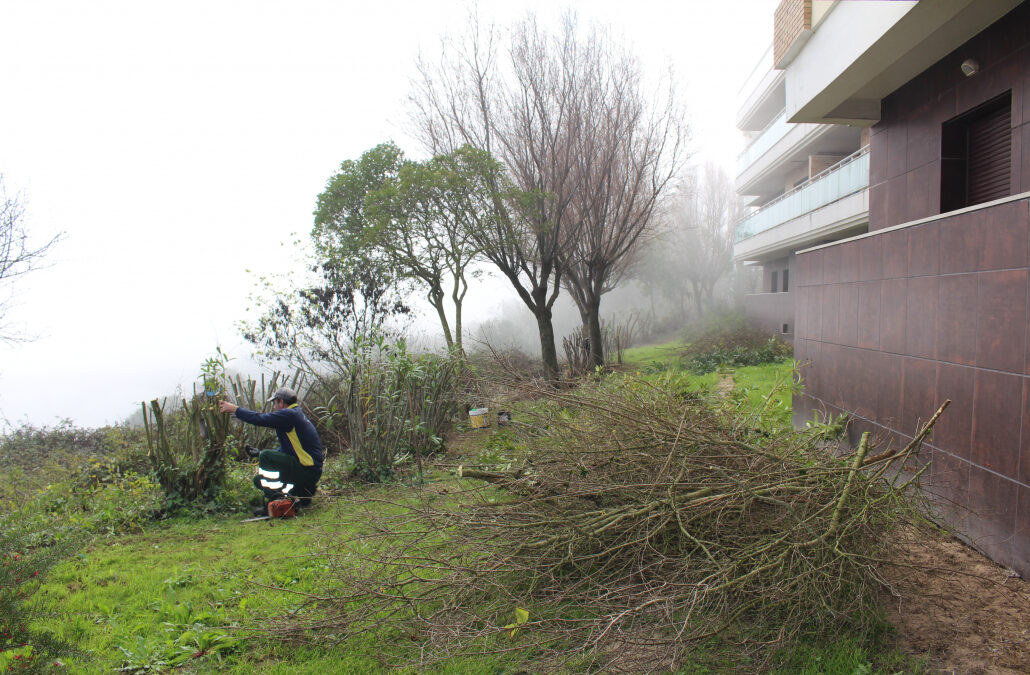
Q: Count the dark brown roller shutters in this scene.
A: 1